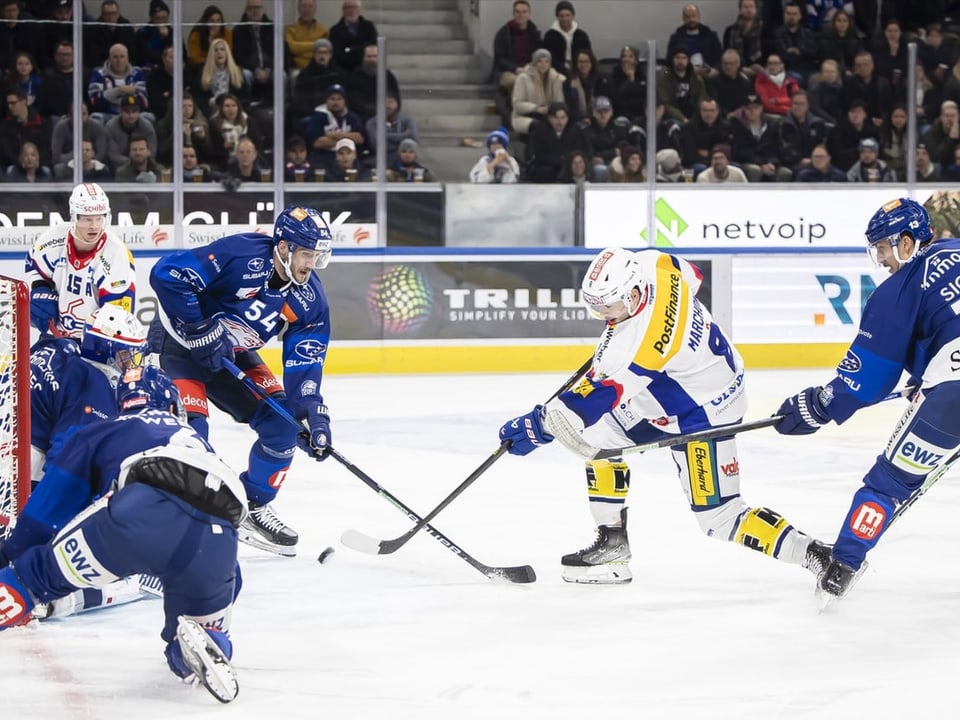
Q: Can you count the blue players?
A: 4